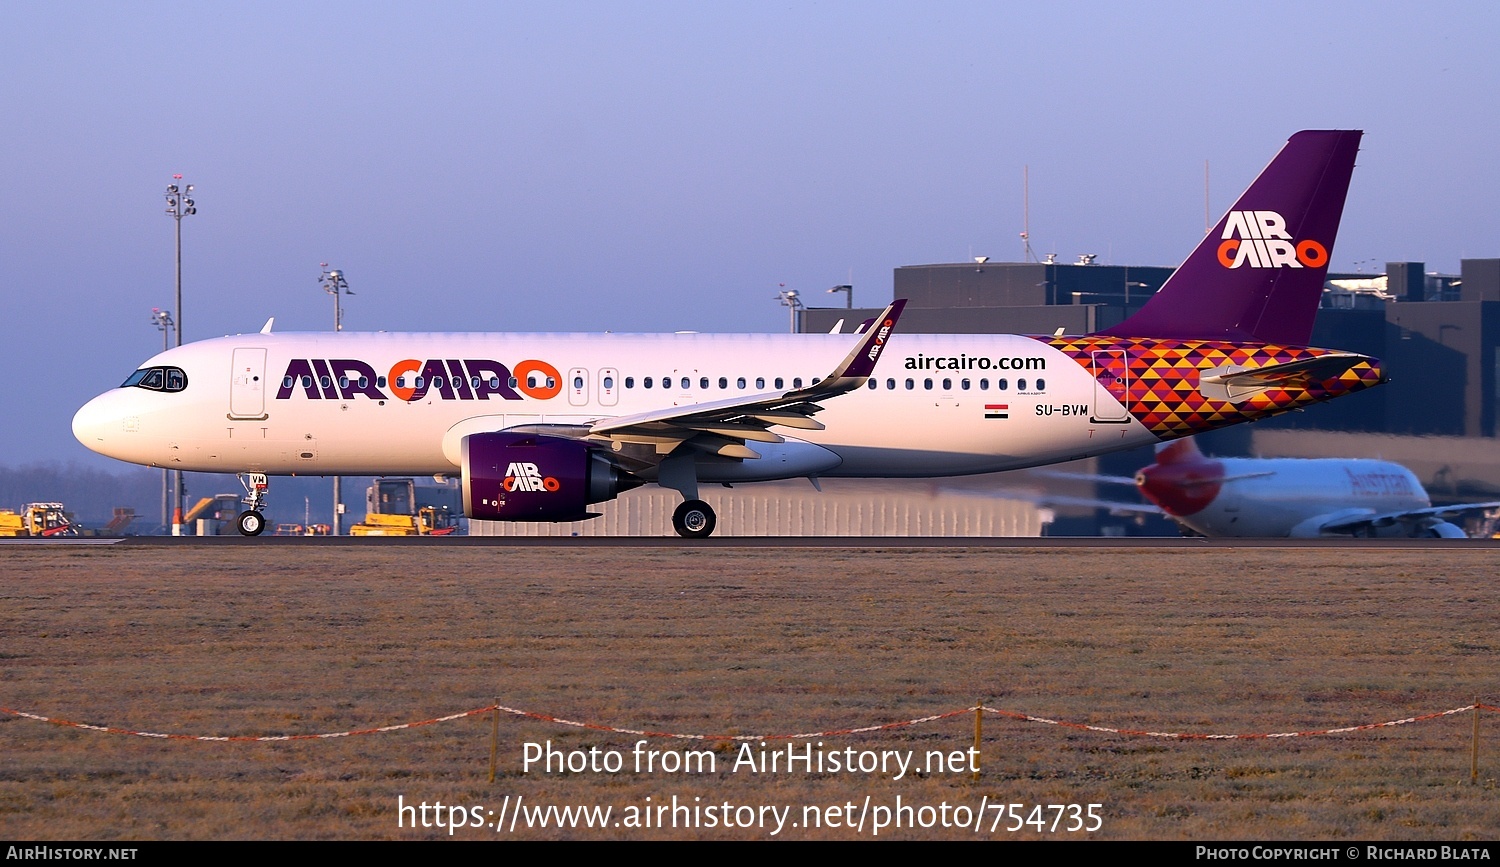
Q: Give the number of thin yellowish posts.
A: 3